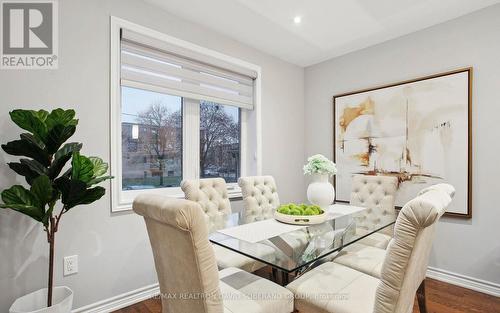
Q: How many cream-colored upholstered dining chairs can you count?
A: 6